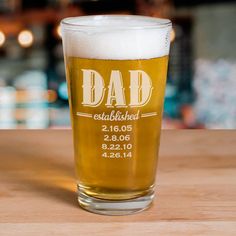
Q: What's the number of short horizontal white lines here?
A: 2